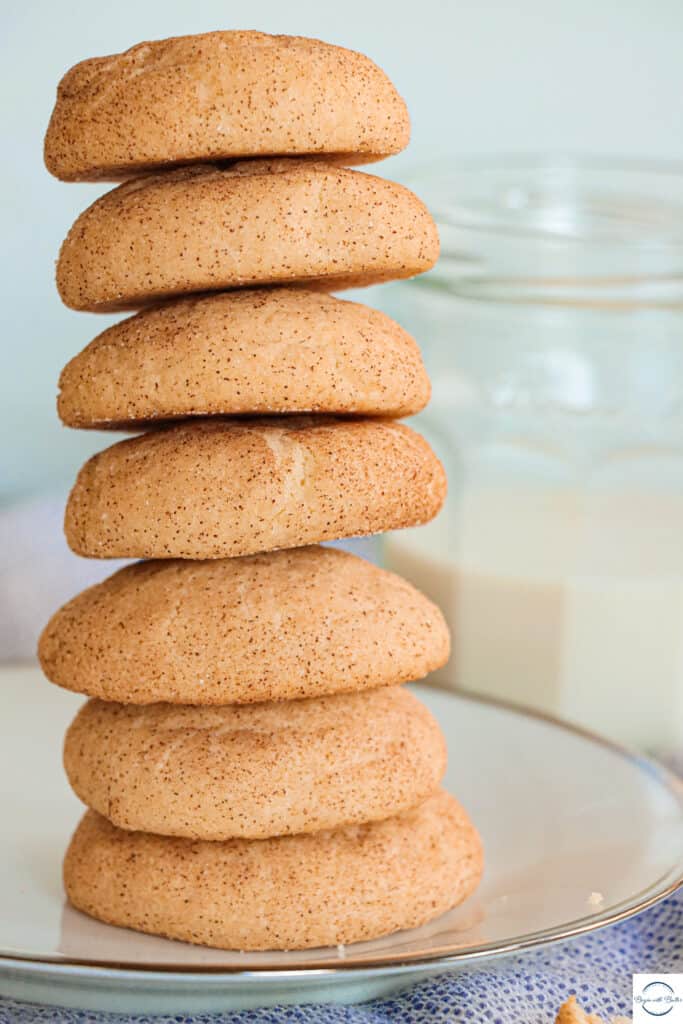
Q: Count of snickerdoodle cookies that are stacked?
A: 7